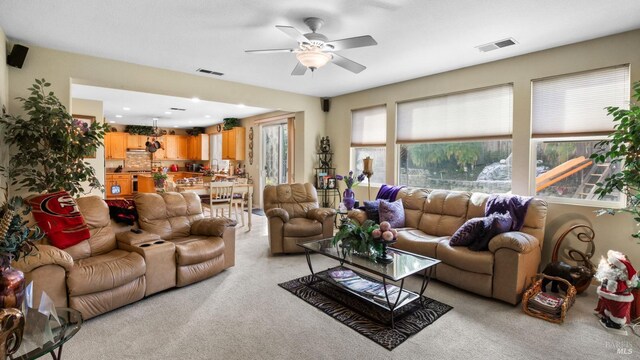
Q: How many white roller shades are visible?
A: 3